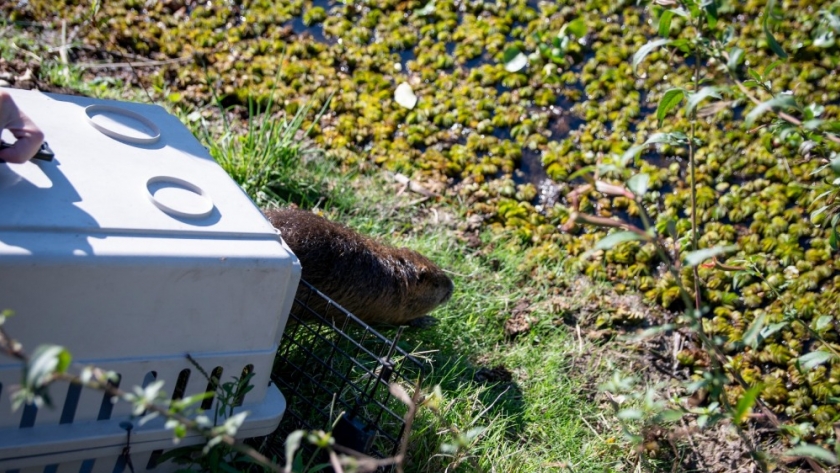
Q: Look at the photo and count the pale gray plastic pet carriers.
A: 1